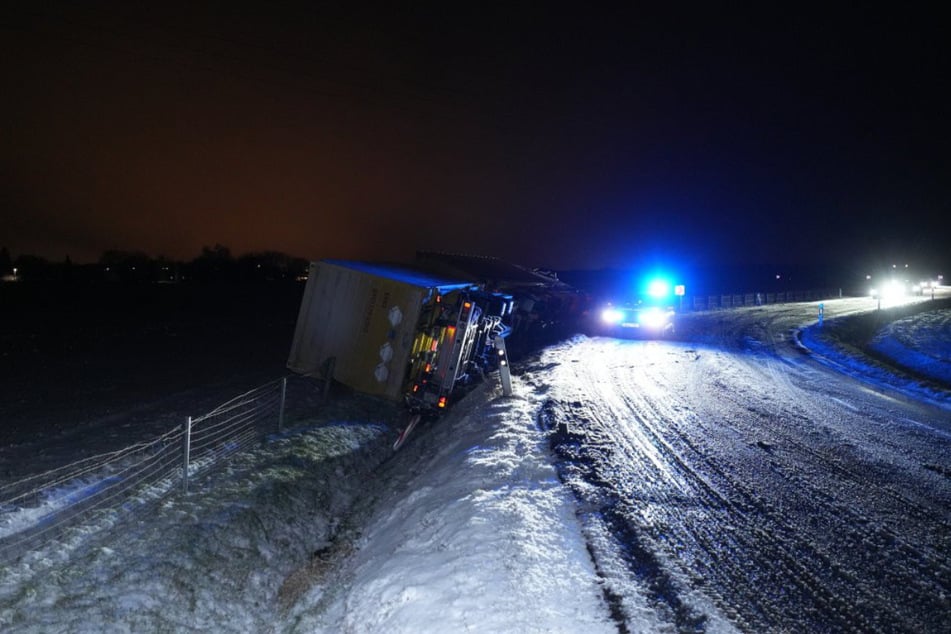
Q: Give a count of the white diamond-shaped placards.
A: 3